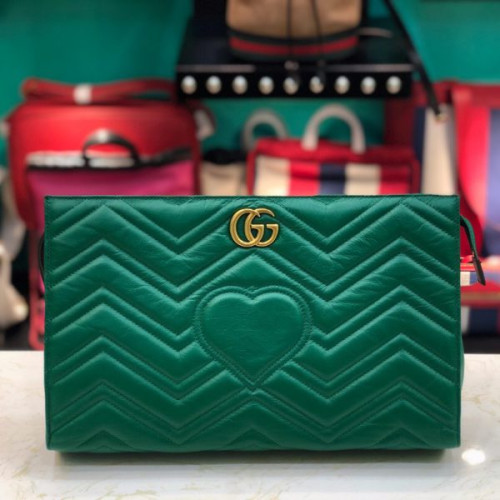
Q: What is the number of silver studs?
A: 9